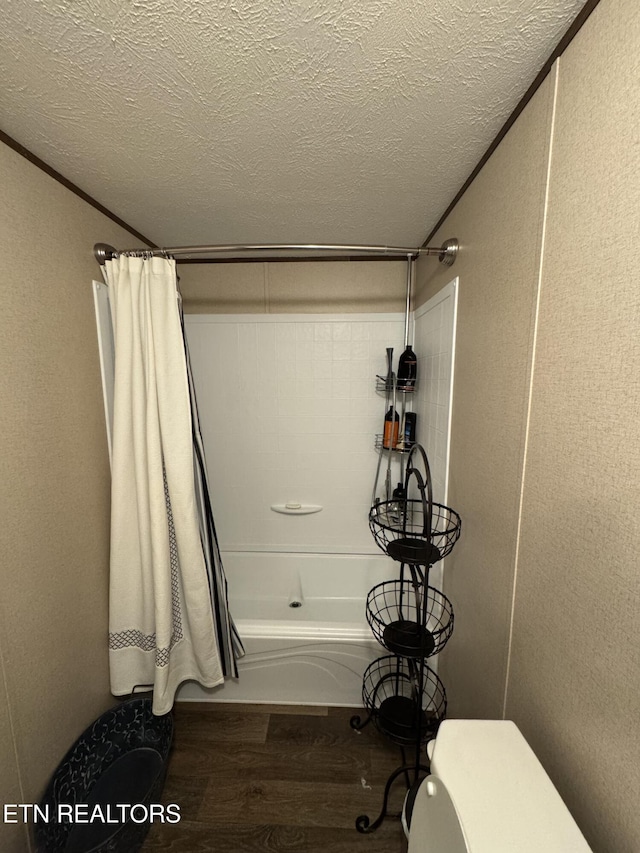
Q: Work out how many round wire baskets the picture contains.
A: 3